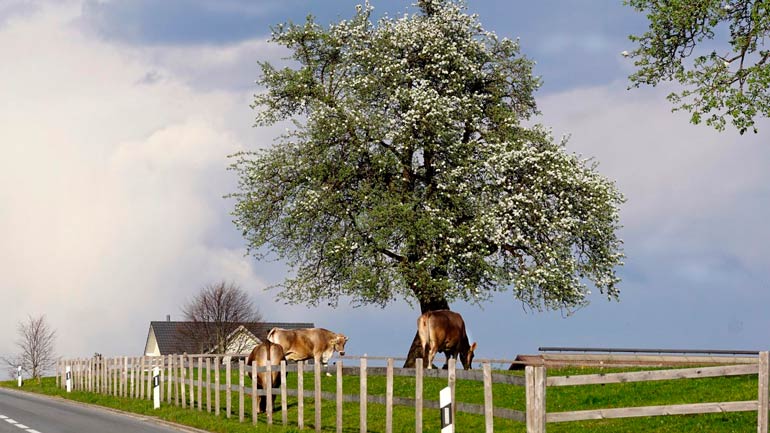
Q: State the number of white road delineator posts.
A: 4